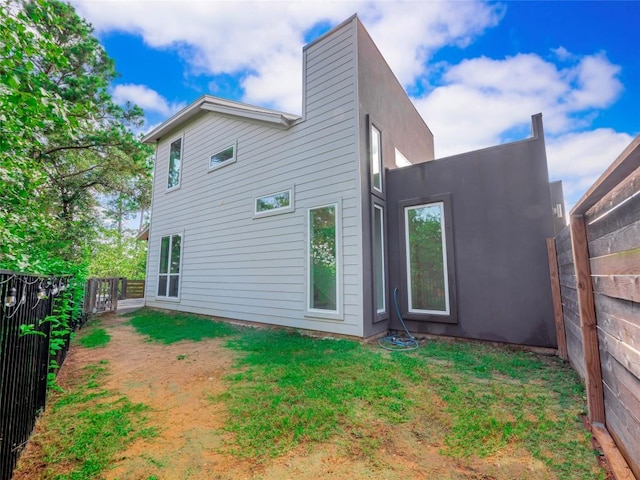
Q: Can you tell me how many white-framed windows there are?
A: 8